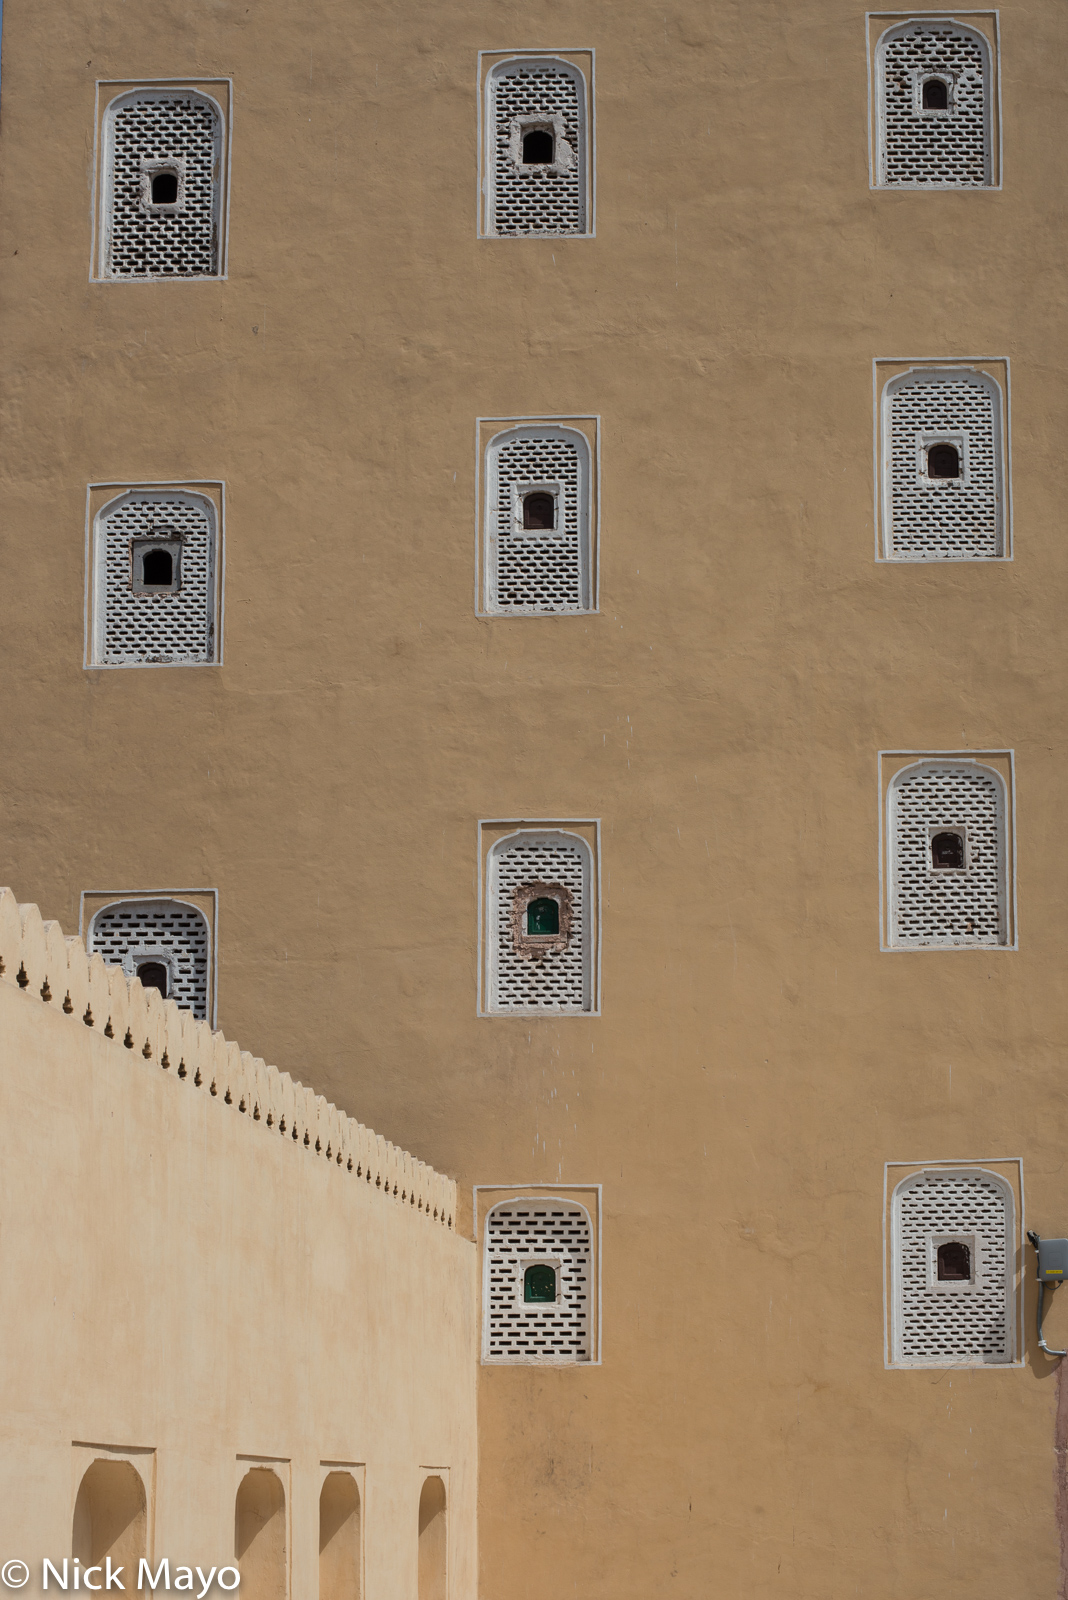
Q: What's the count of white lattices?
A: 11